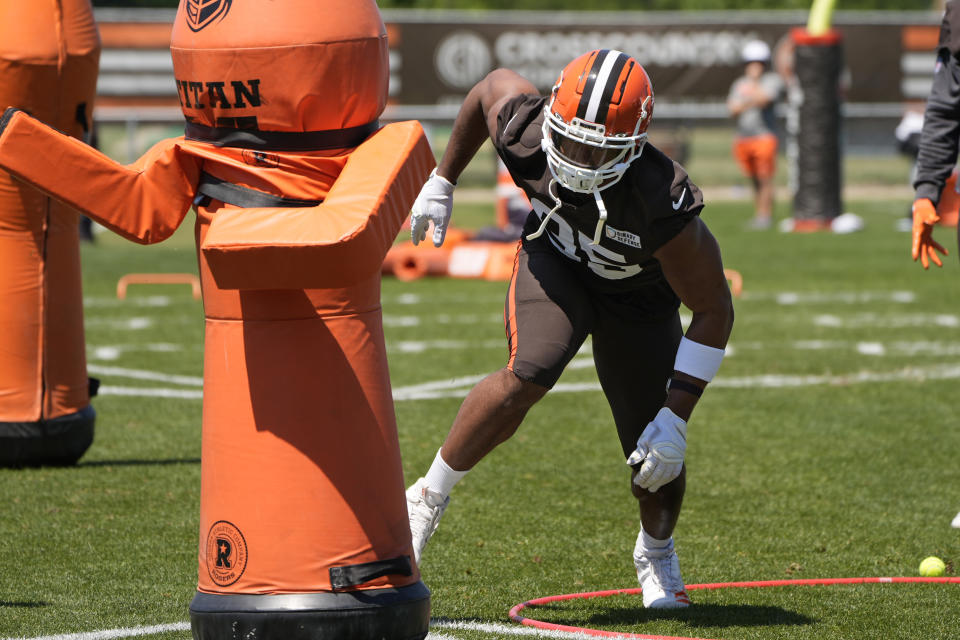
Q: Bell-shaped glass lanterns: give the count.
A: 0